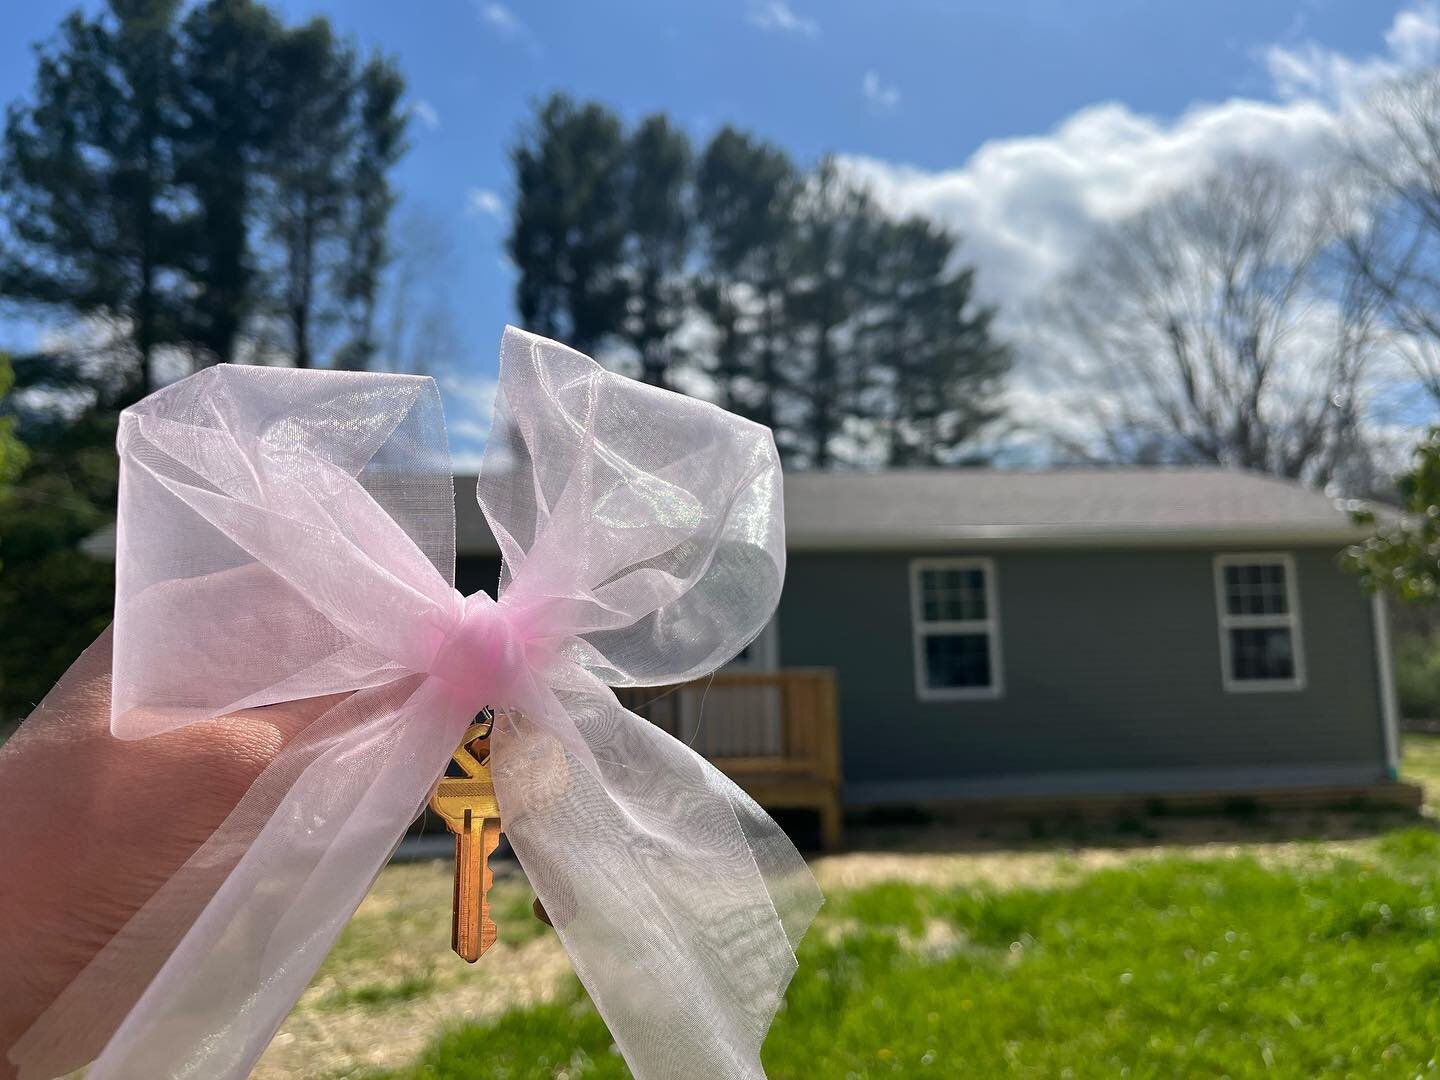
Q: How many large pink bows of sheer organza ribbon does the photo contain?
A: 1